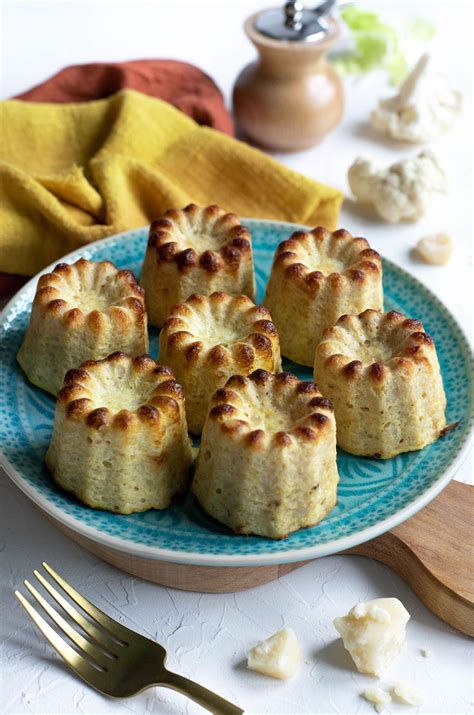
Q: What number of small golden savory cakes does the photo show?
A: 7